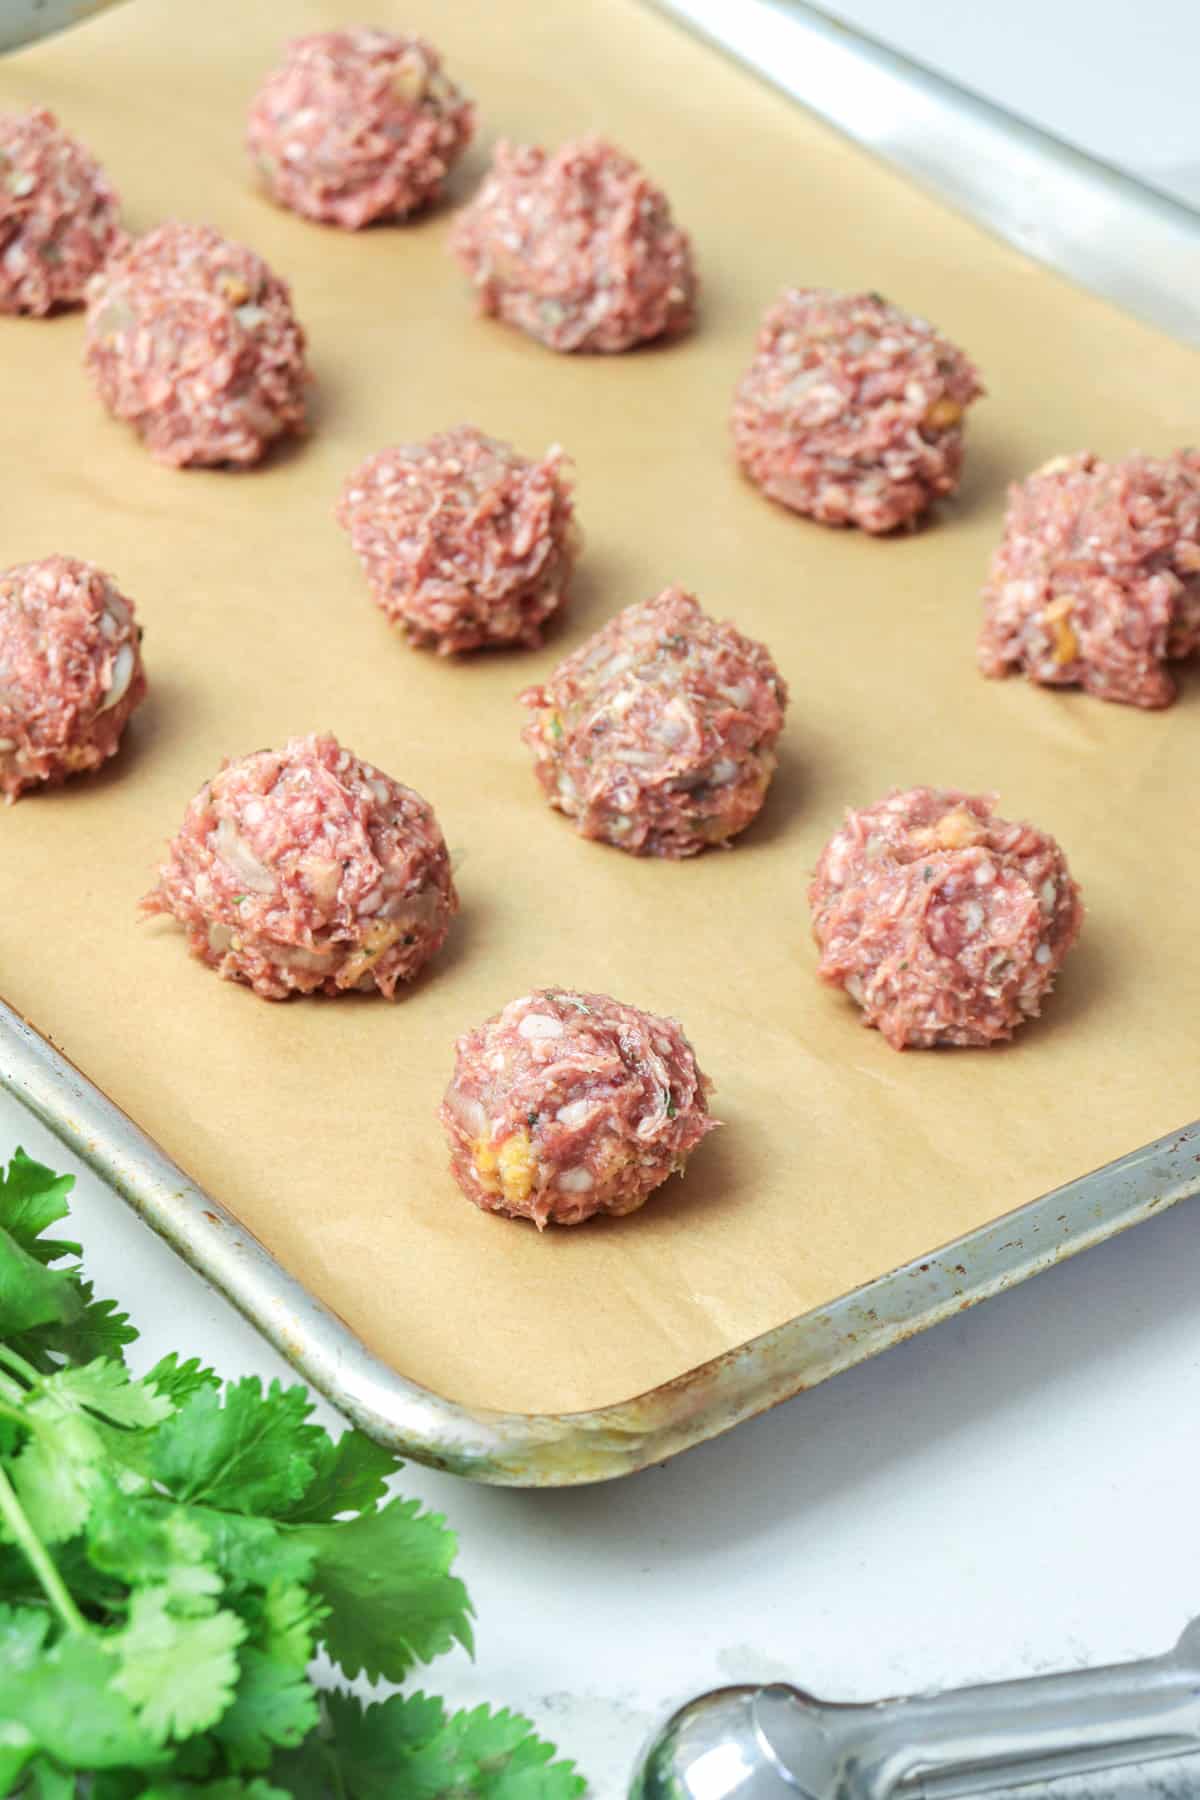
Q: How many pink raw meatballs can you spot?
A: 12